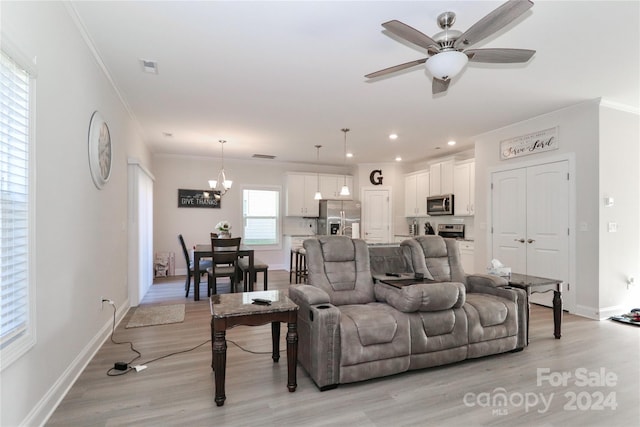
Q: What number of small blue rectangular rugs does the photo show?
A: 0